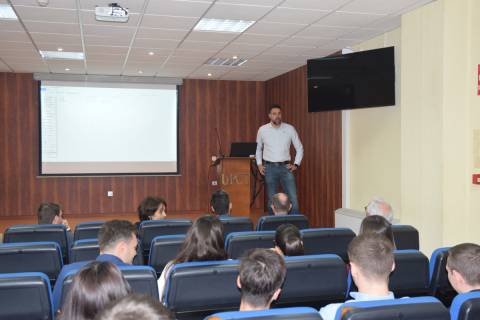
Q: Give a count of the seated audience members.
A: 14